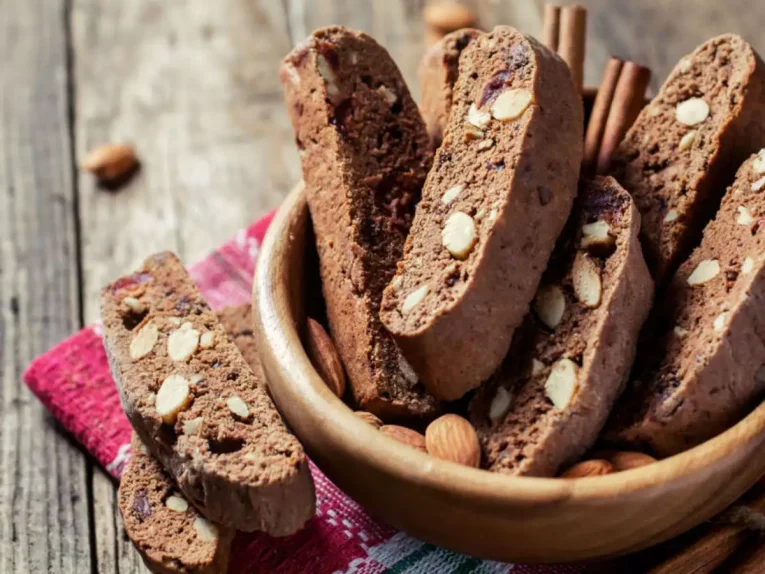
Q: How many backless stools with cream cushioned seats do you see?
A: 0